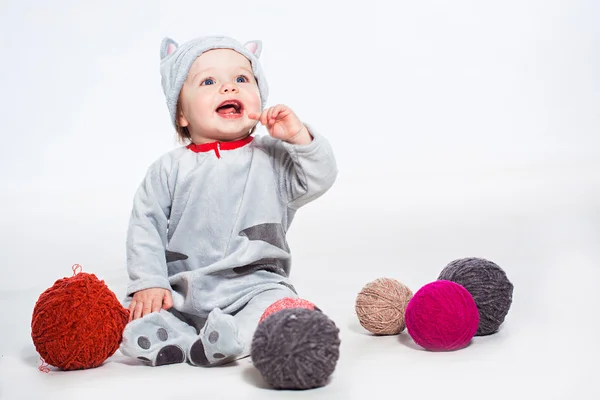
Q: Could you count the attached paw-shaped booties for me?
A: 2